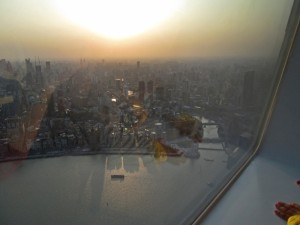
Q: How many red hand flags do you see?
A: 0